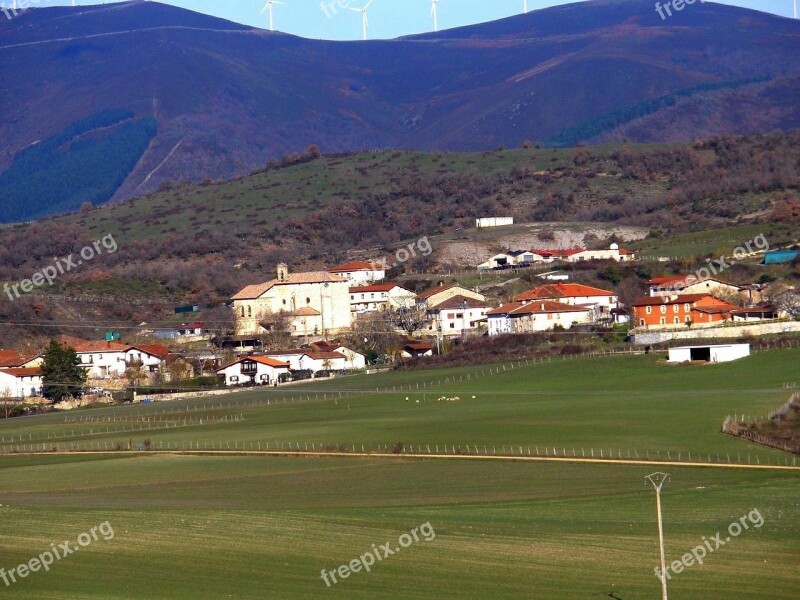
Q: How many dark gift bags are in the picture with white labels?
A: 0